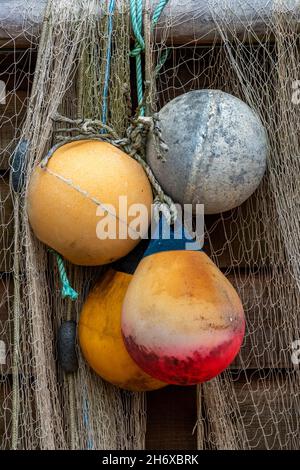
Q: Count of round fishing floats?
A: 4